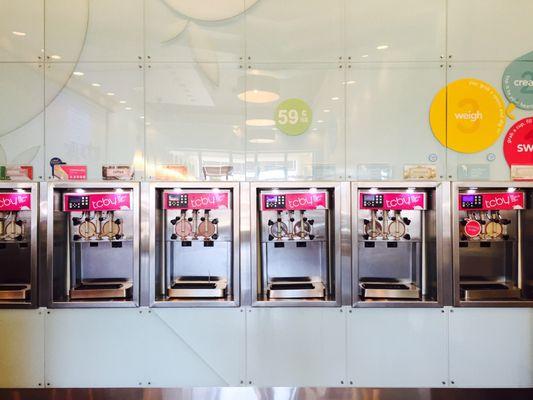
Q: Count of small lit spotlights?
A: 11